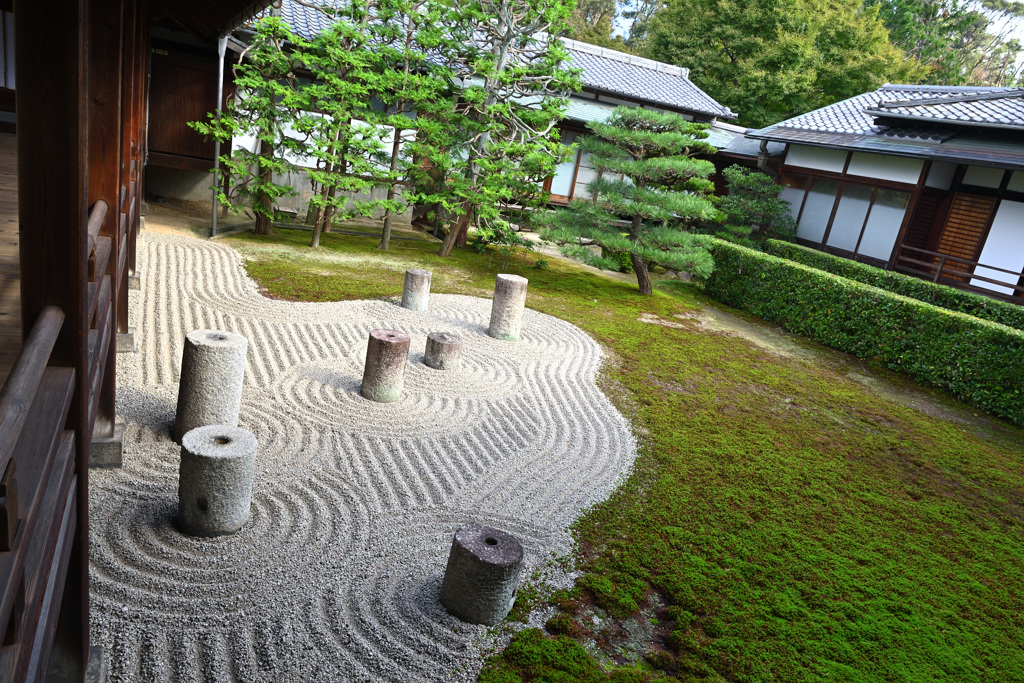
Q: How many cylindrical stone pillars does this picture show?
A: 7